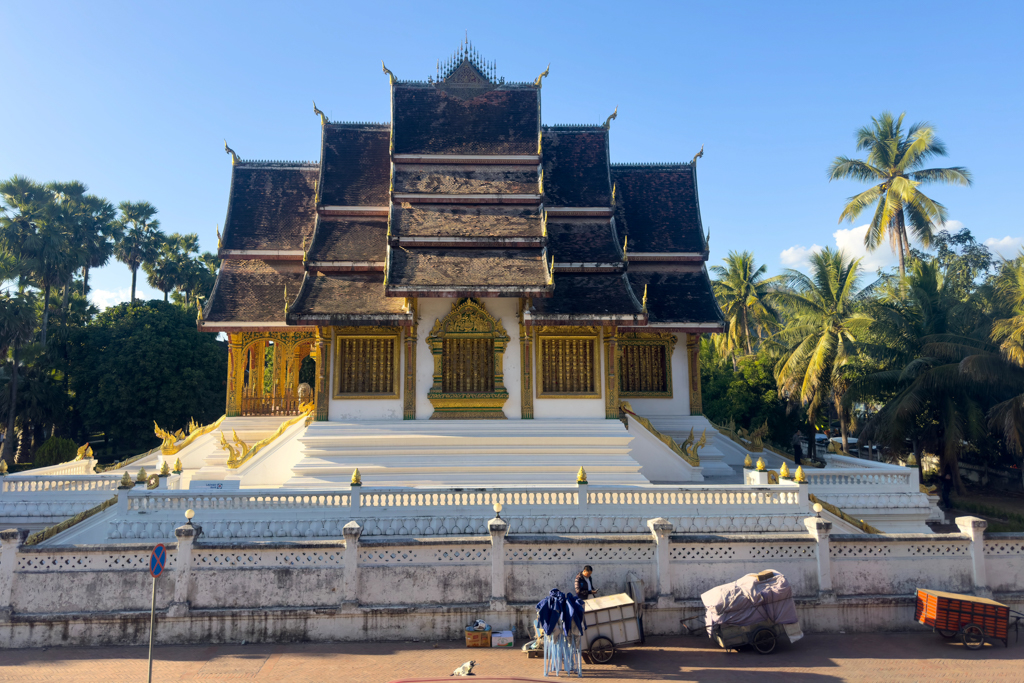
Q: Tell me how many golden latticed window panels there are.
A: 4